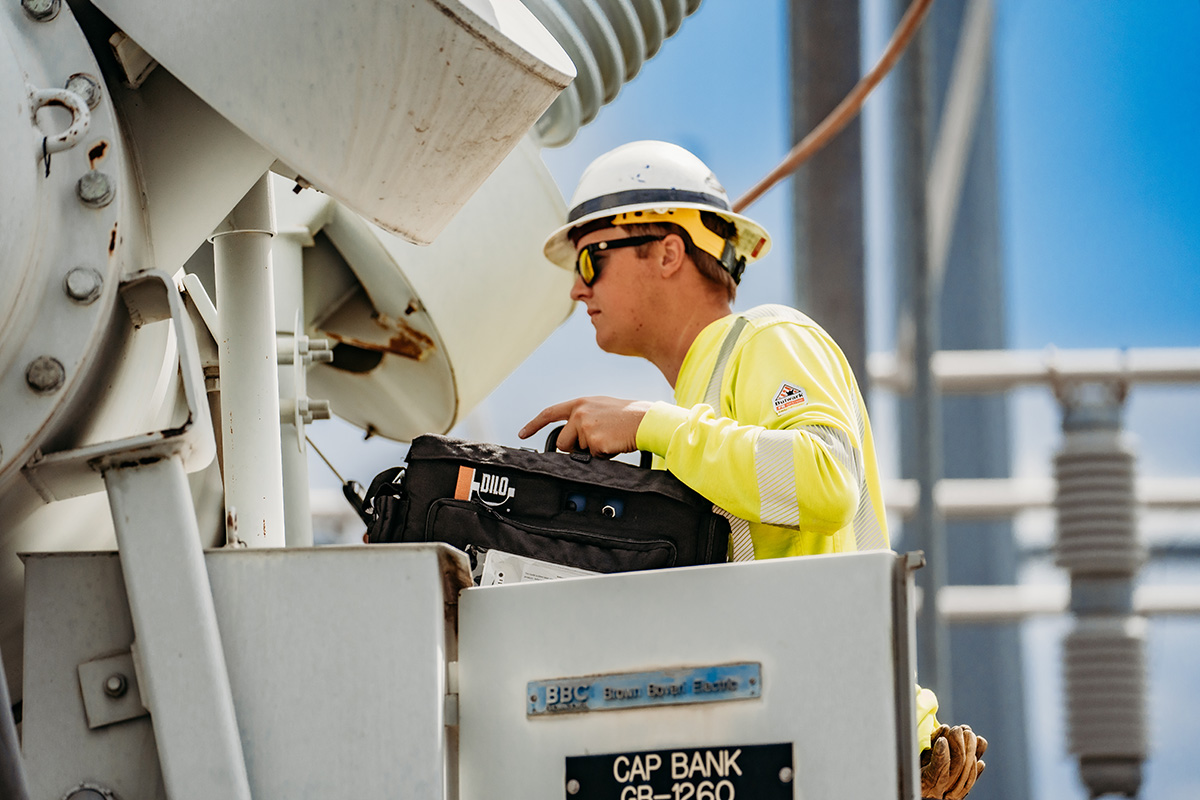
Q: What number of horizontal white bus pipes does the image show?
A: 3